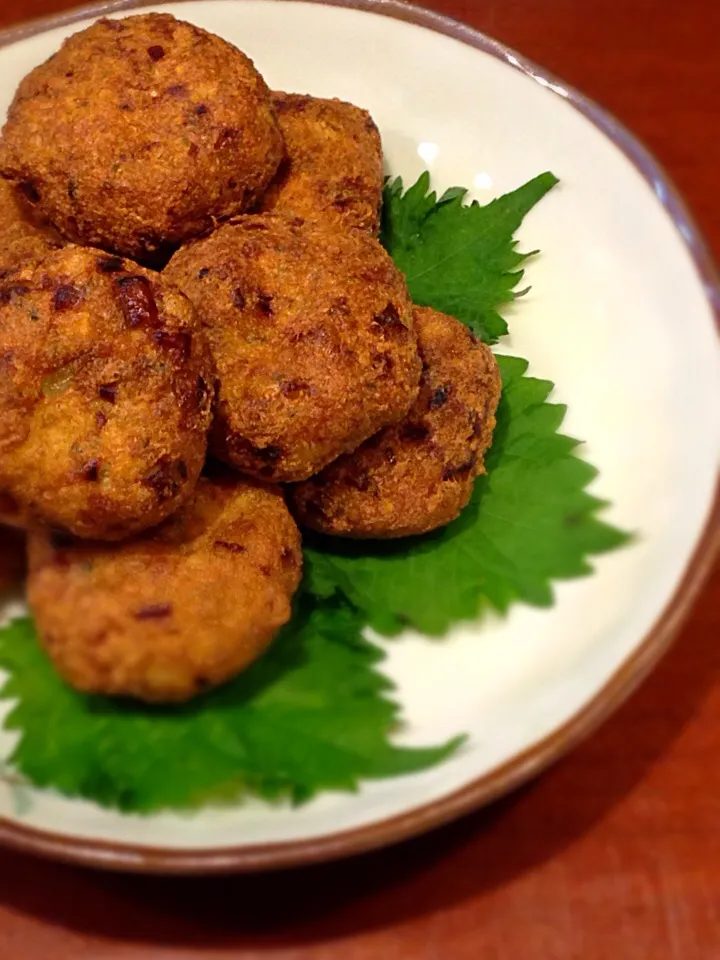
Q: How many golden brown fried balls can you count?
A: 7